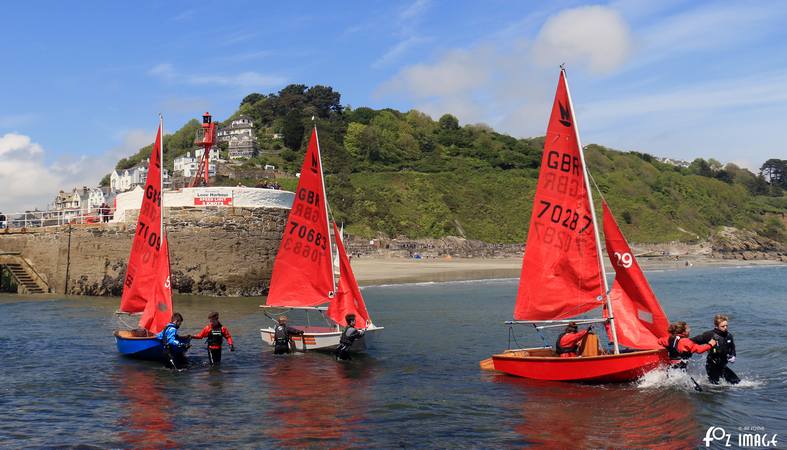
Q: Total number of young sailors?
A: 7